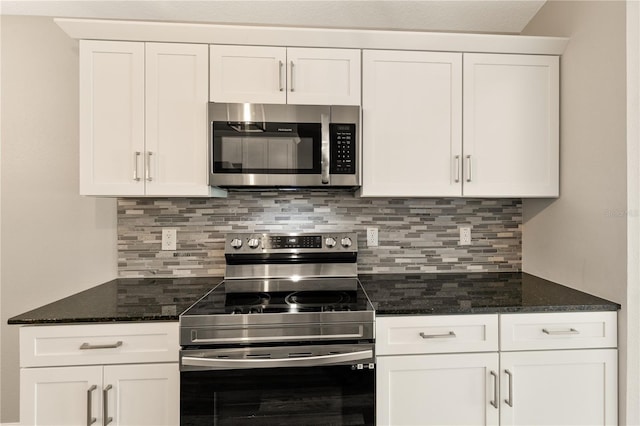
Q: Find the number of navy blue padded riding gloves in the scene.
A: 0